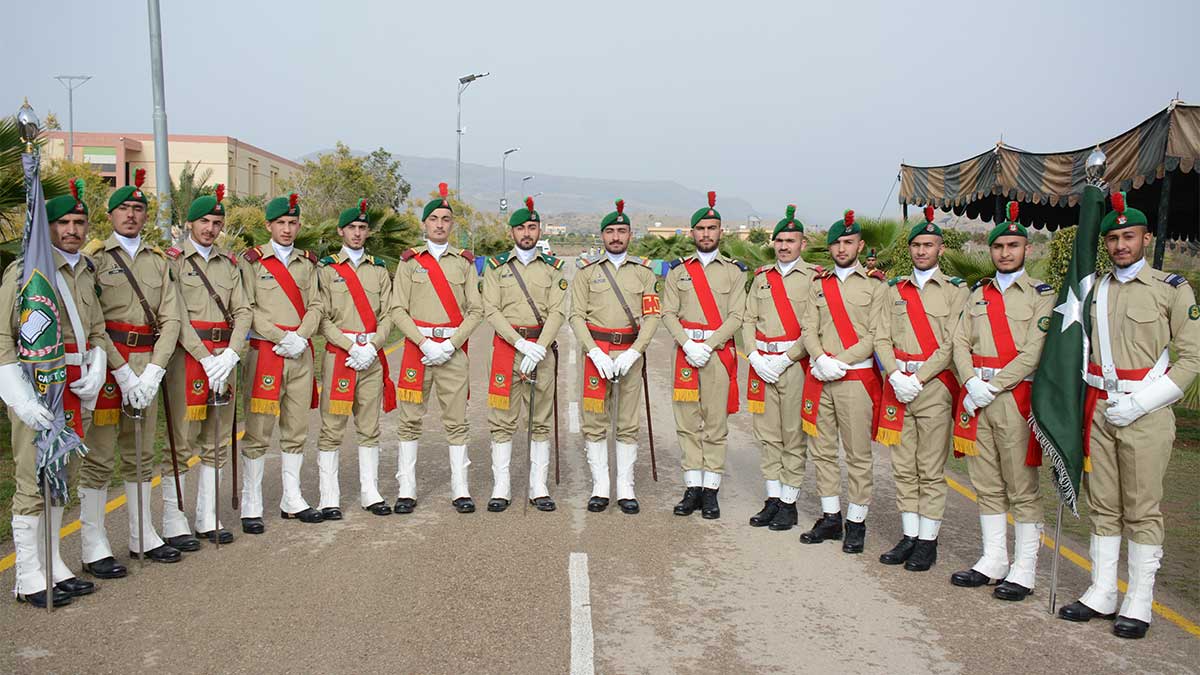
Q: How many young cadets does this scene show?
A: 14